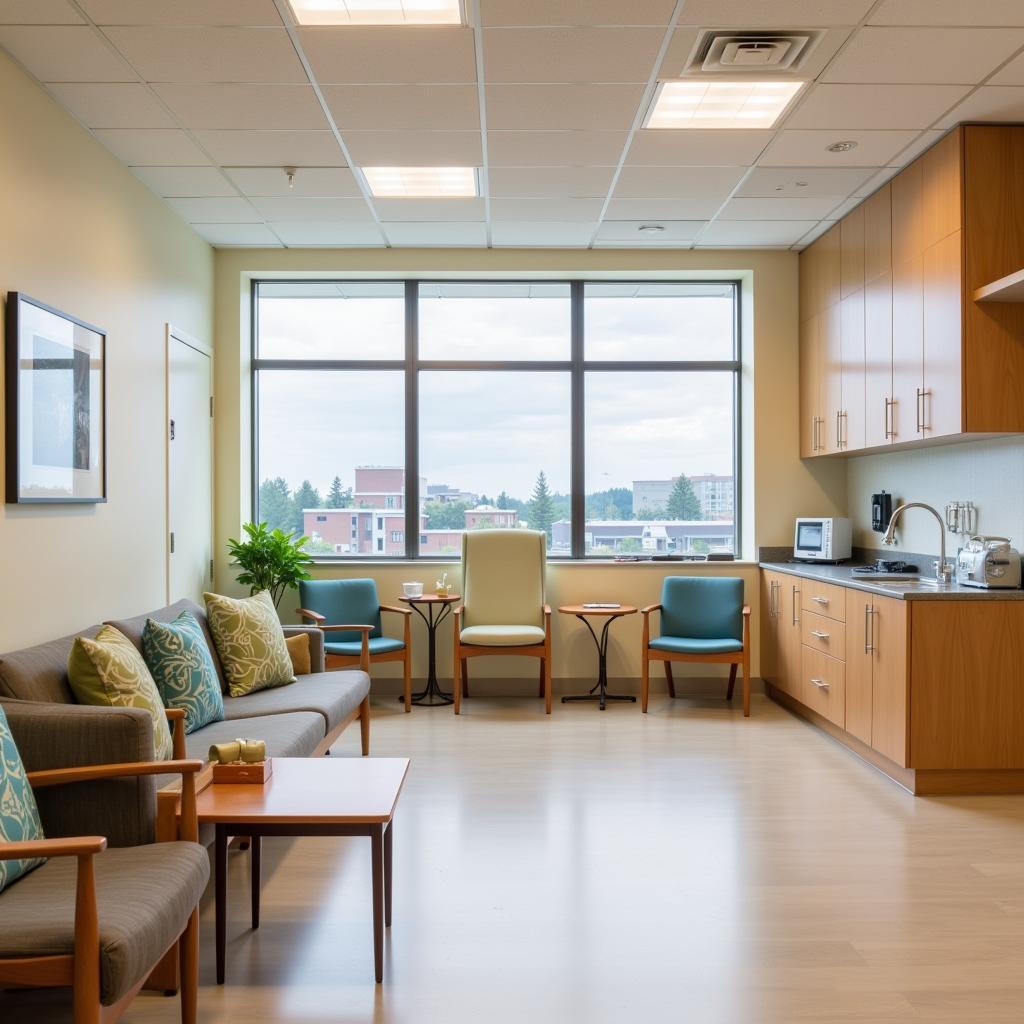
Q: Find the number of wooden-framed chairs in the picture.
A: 4